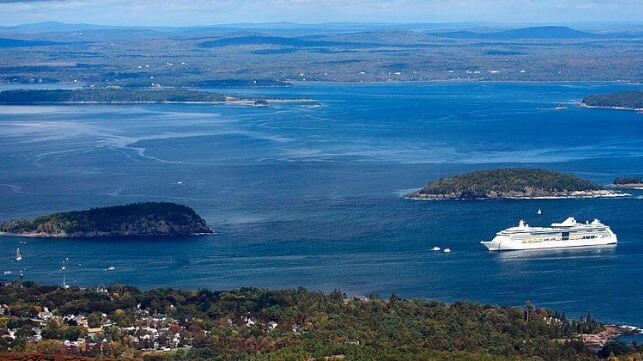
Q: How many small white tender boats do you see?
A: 2